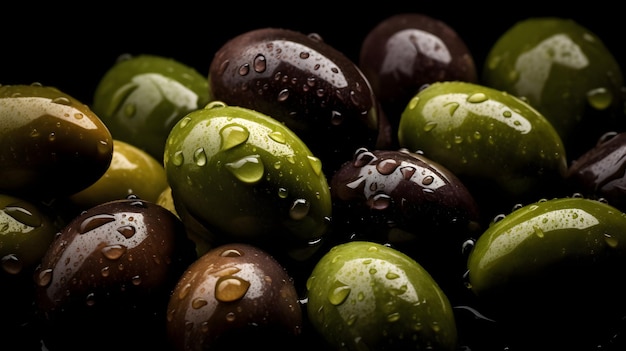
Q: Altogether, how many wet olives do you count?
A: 15